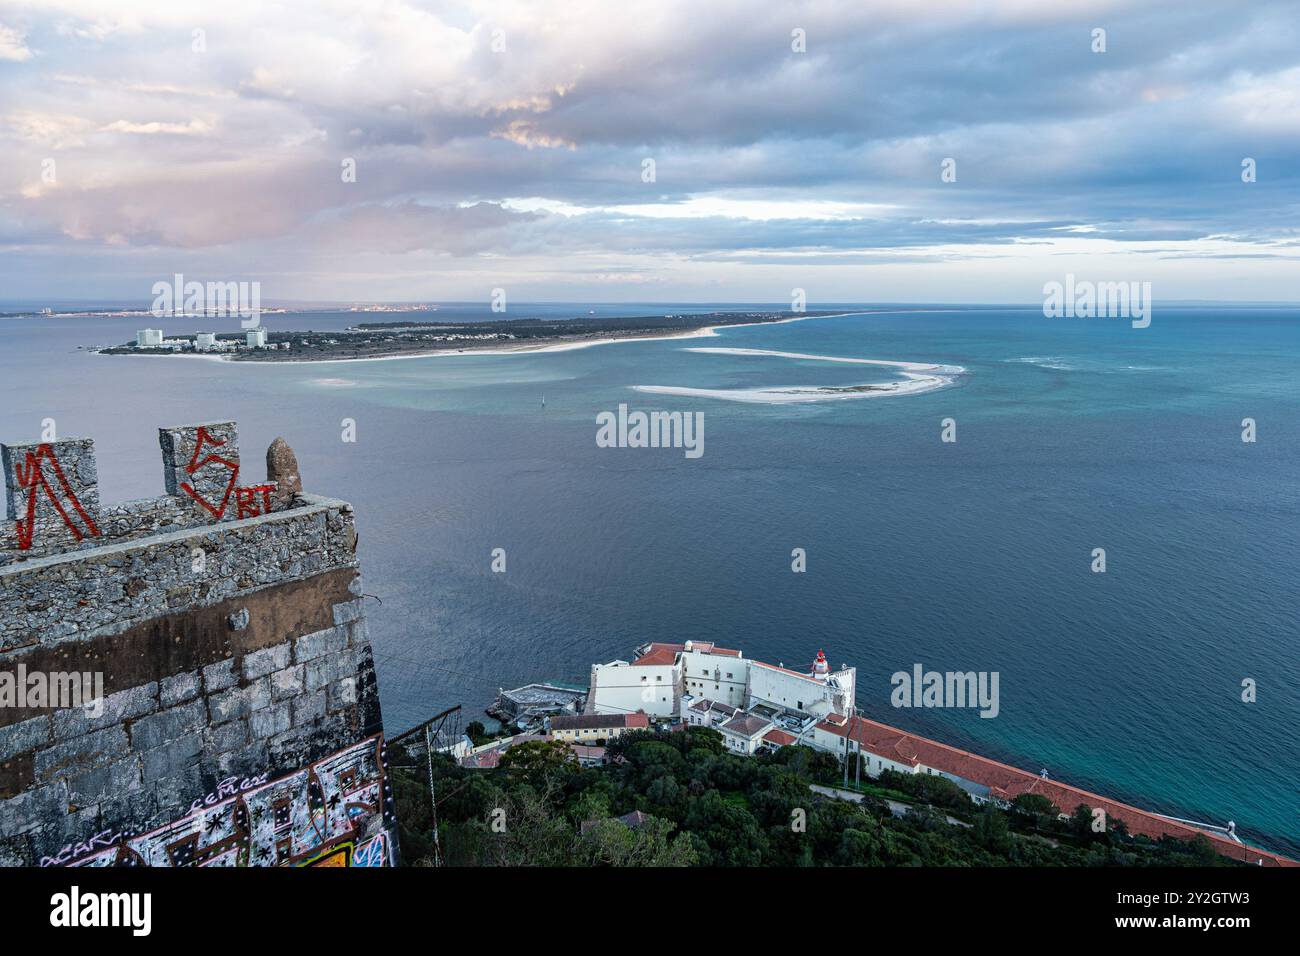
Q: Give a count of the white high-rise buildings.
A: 3